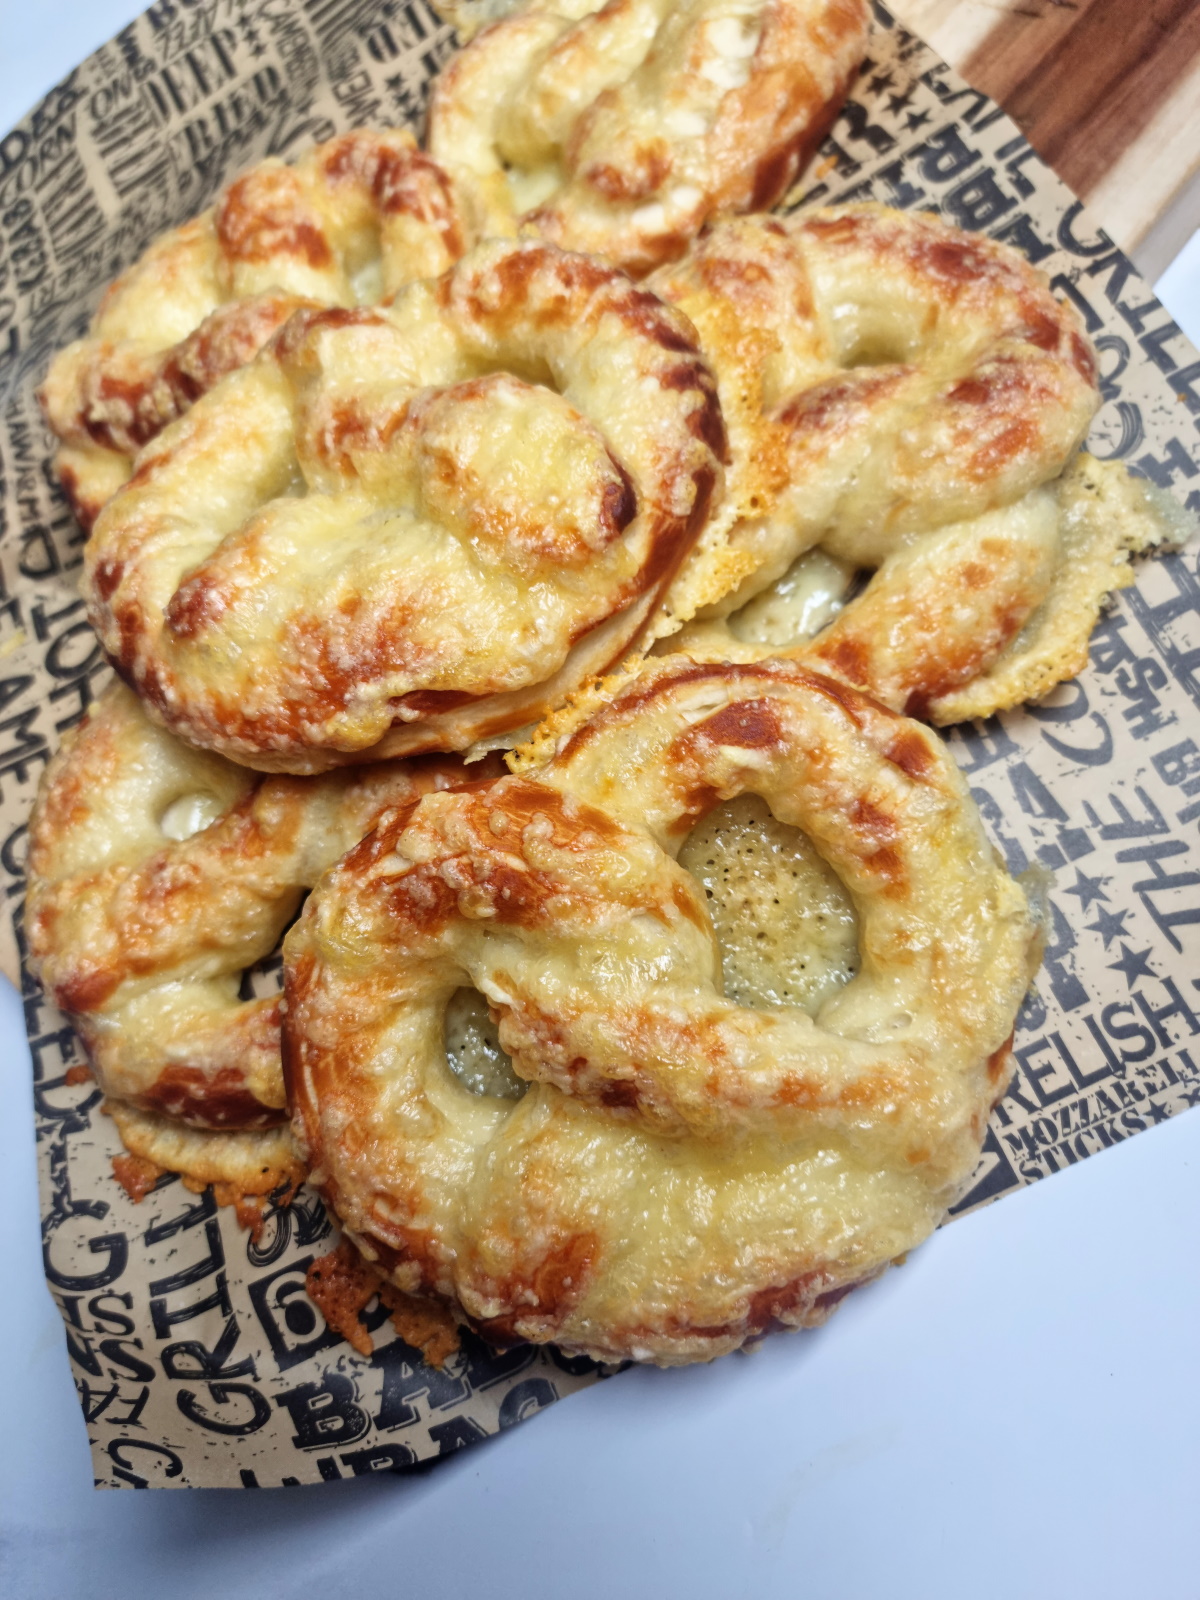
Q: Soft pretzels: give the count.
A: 6